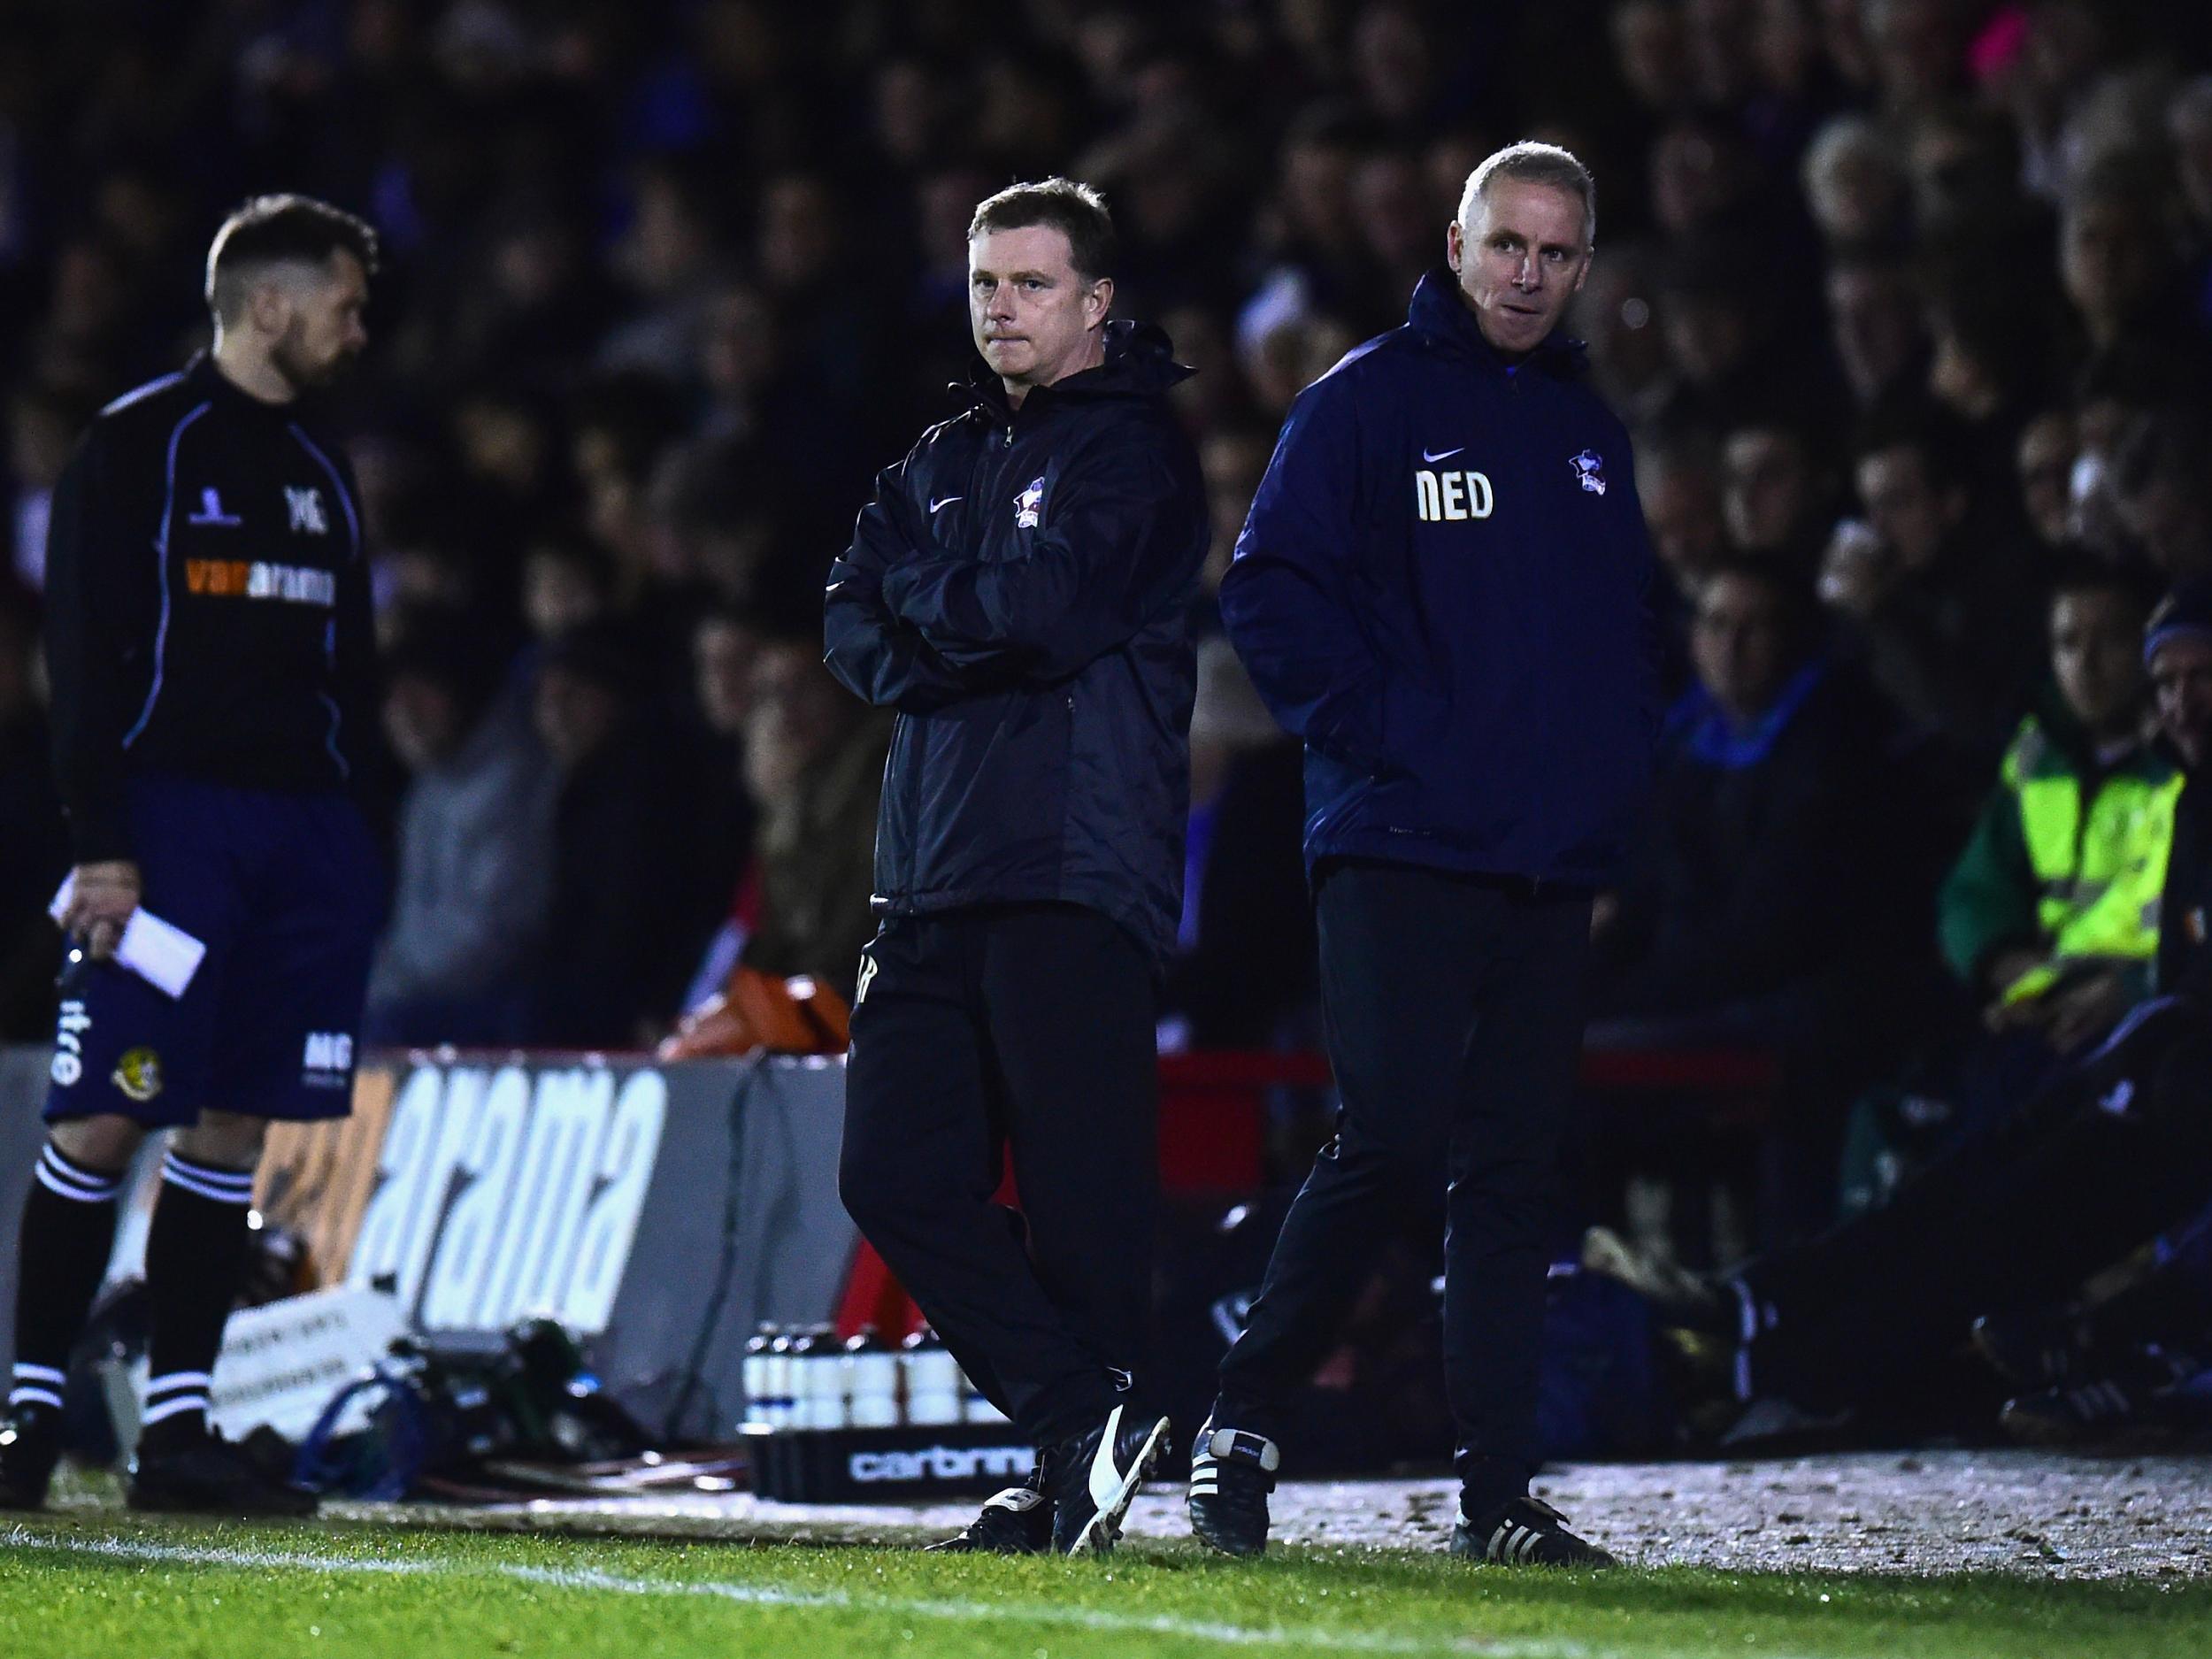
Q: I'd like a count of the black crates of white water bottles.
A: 1